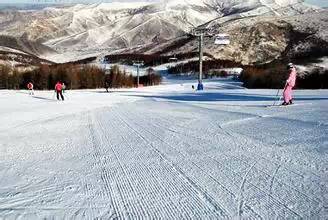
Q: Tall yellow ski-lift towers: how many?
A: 0